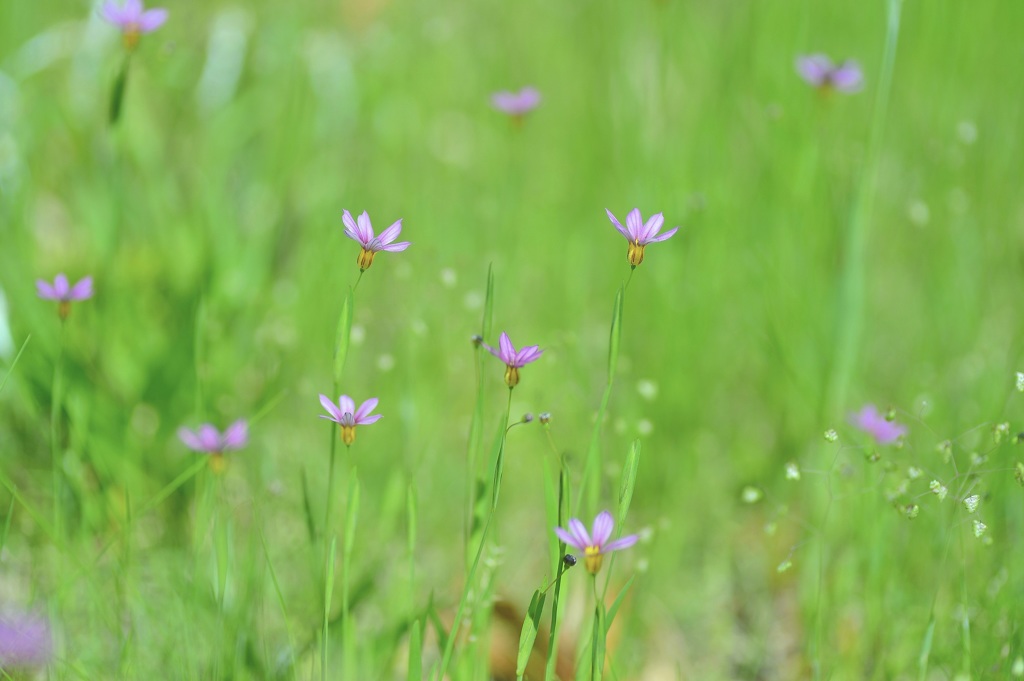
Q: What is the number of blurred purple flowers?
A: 7